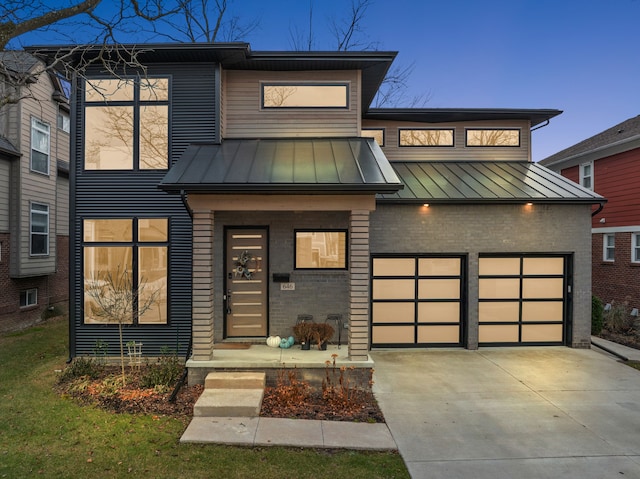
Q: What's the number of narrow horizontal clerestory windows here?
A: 4